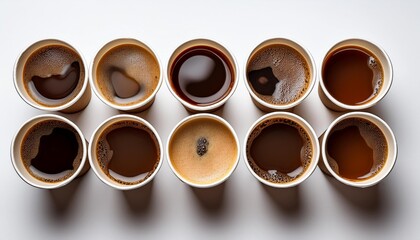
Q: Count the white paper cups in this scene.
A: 10